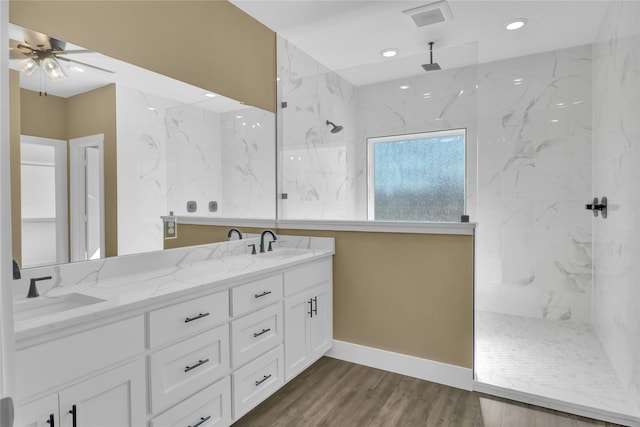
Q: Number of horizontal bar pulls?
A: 6